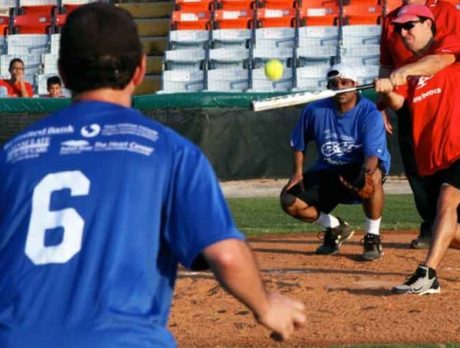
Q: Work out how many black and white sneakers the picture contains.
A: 3